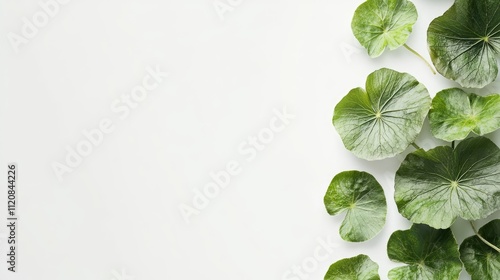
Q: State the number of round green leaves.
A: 9